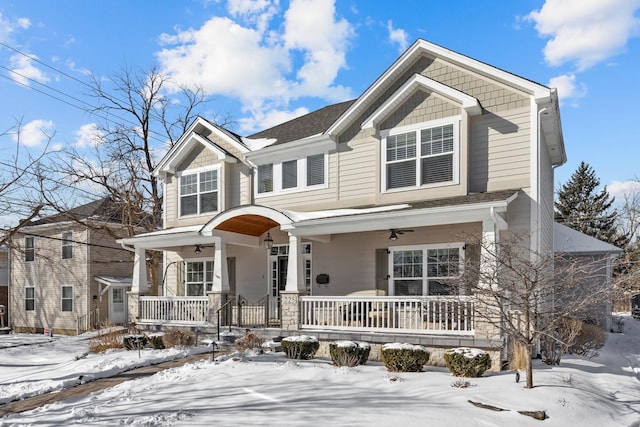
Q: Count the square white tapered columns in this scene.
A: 4